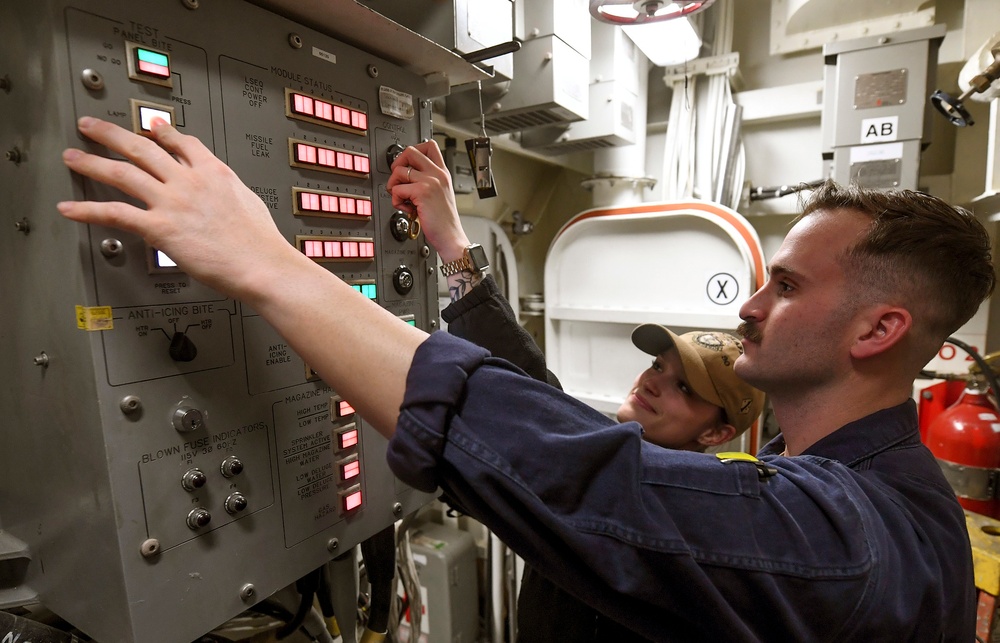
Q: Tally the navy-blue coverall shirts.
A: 1